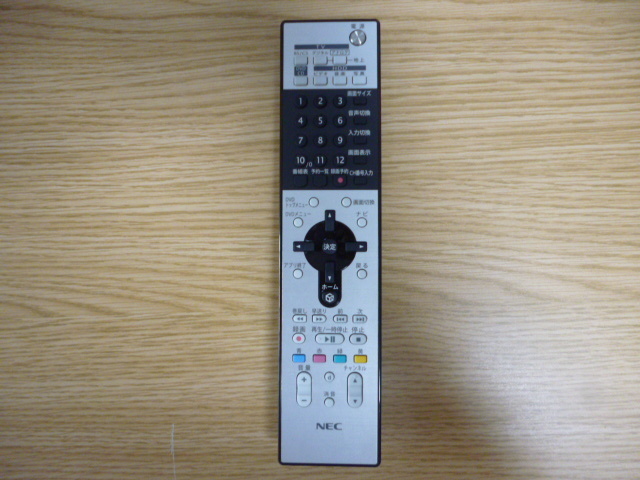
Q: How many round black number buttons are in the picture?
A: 12